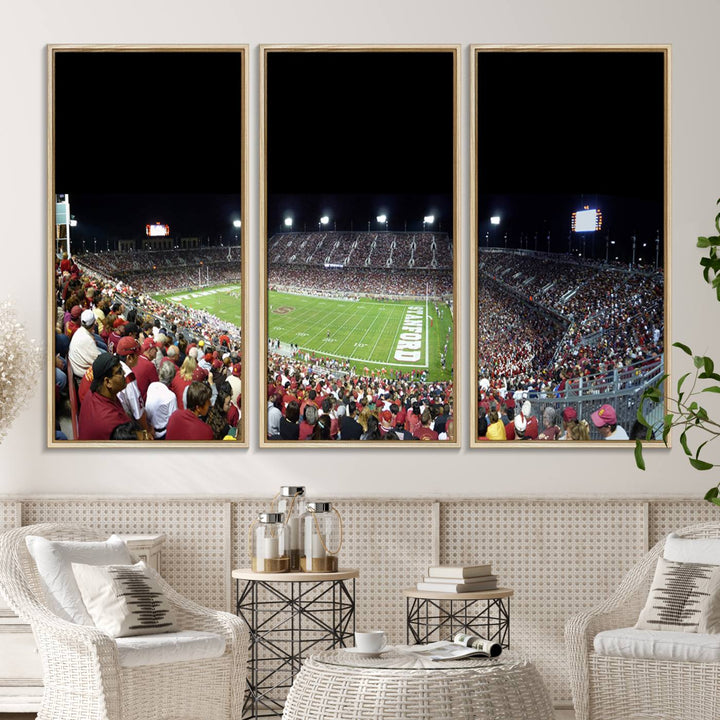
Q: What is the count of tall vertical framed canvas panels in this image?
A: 3